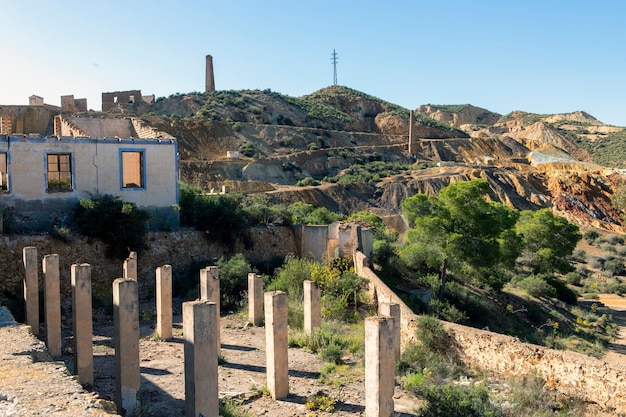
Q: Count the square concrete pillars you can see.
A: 13